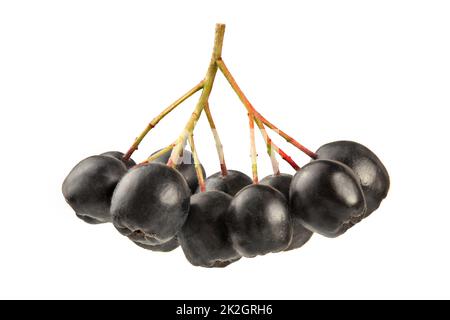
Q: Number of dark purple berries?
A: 10